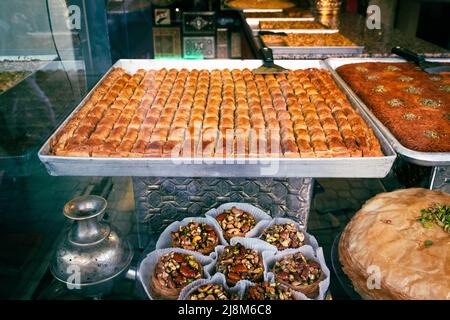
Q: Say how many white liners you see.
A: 8